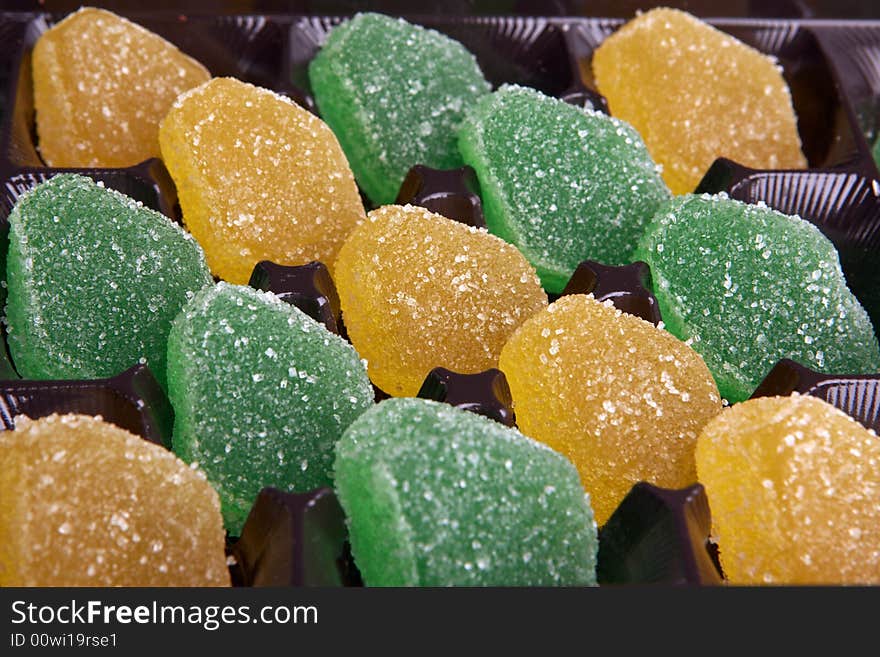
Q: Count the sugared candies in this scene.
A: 13